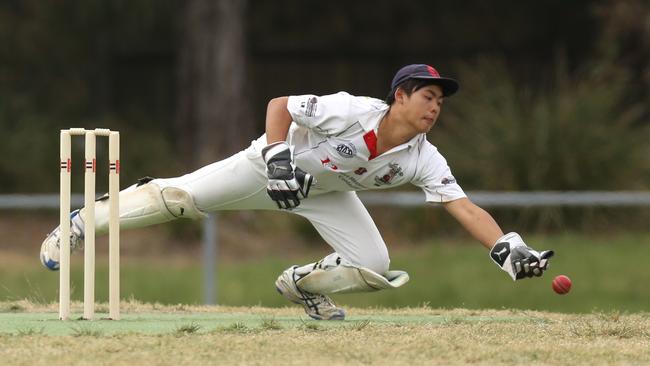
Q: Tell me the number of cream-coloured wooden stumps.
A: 3